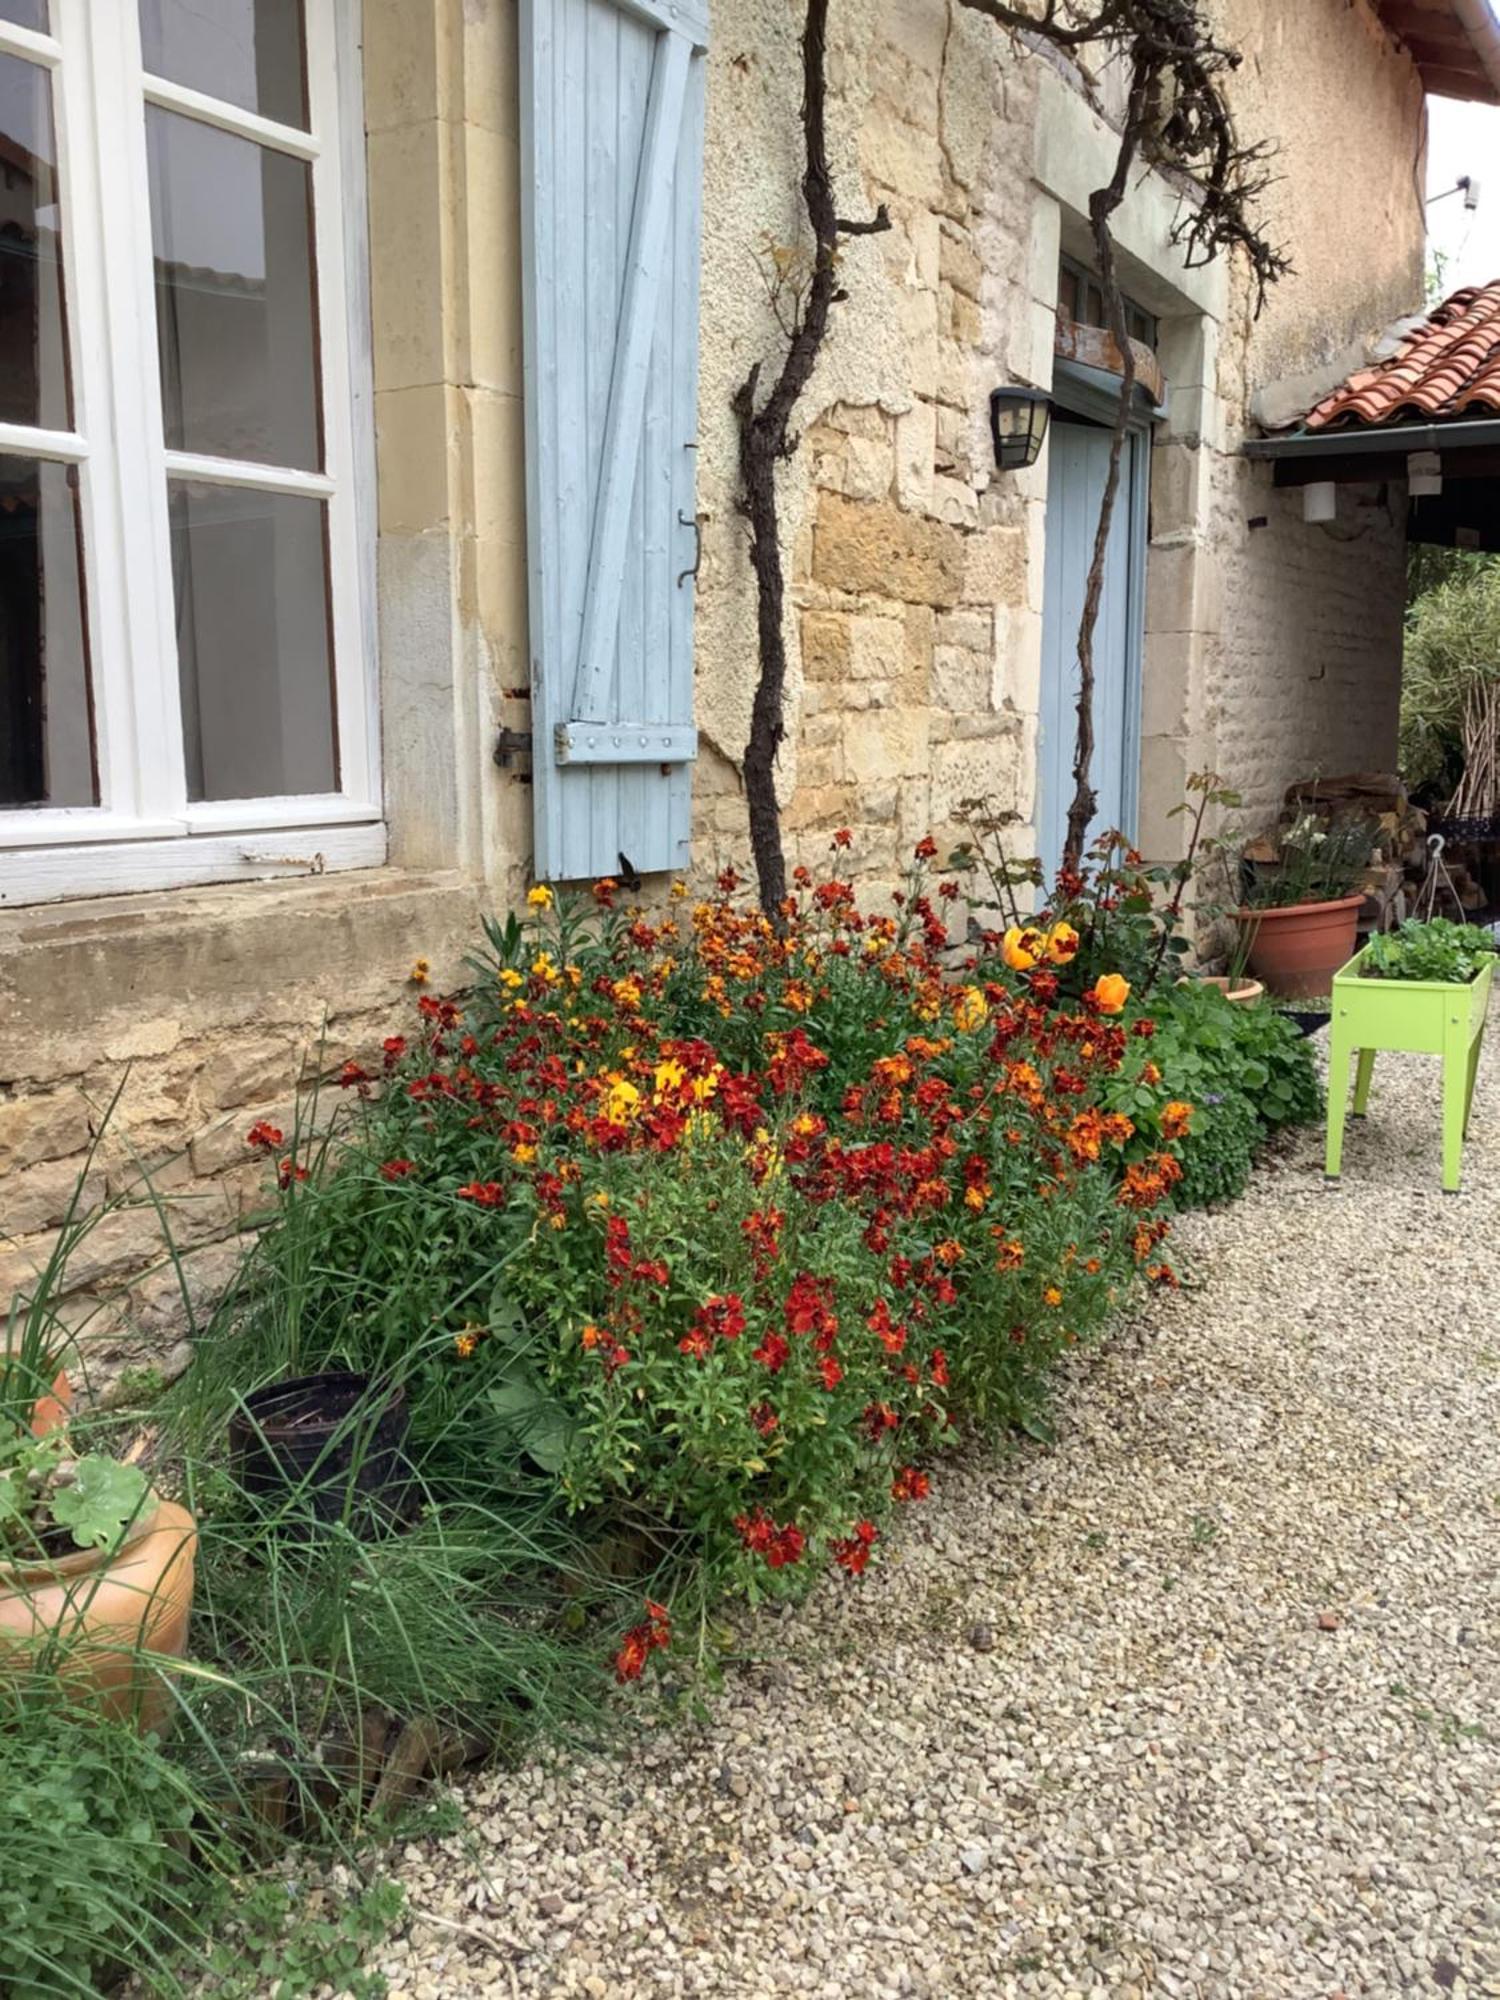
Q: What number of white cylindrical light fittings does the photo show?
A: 2